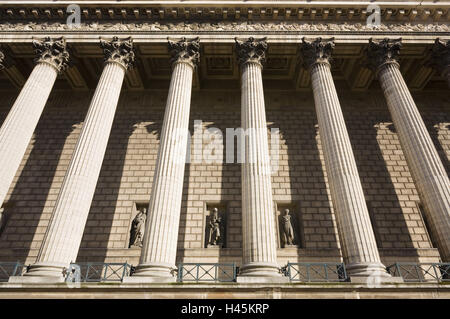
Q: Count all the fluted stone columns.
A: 6